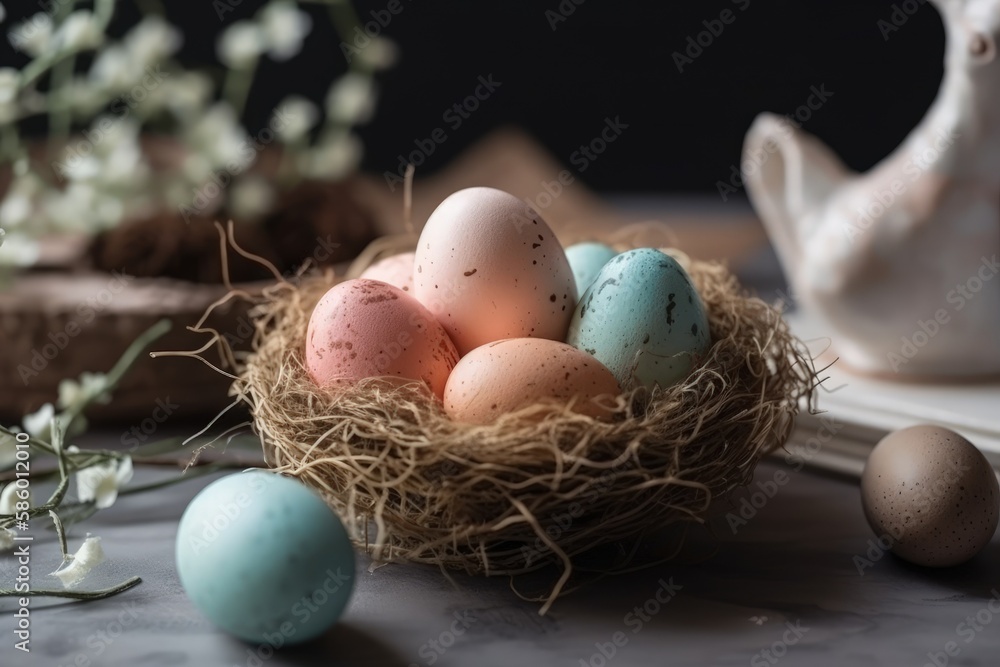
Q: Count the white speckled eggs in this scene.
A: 1